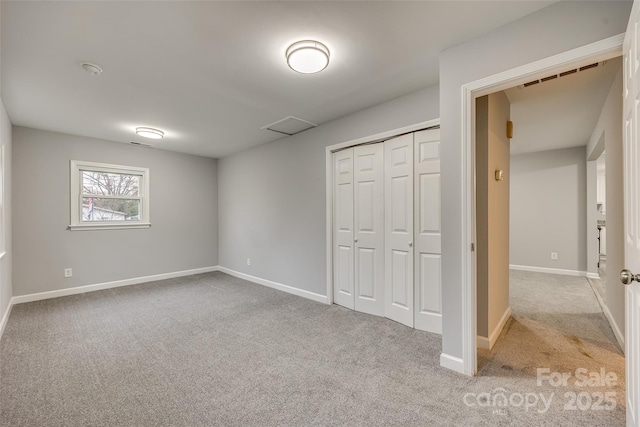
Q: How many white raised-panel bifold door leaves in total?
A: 4